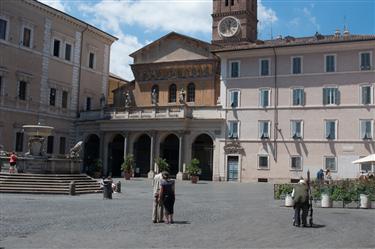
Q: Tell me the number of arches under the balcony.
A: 5